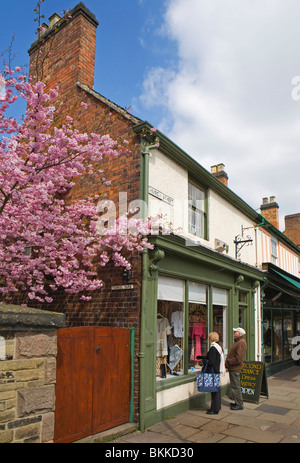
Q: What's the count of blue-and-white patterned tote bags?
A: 1